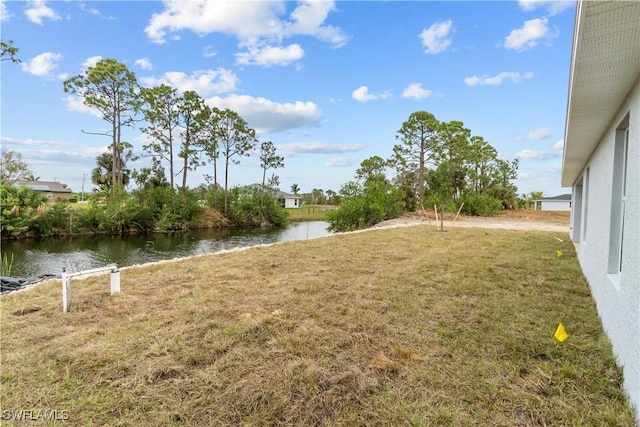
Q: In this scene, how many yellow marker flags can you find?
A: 2